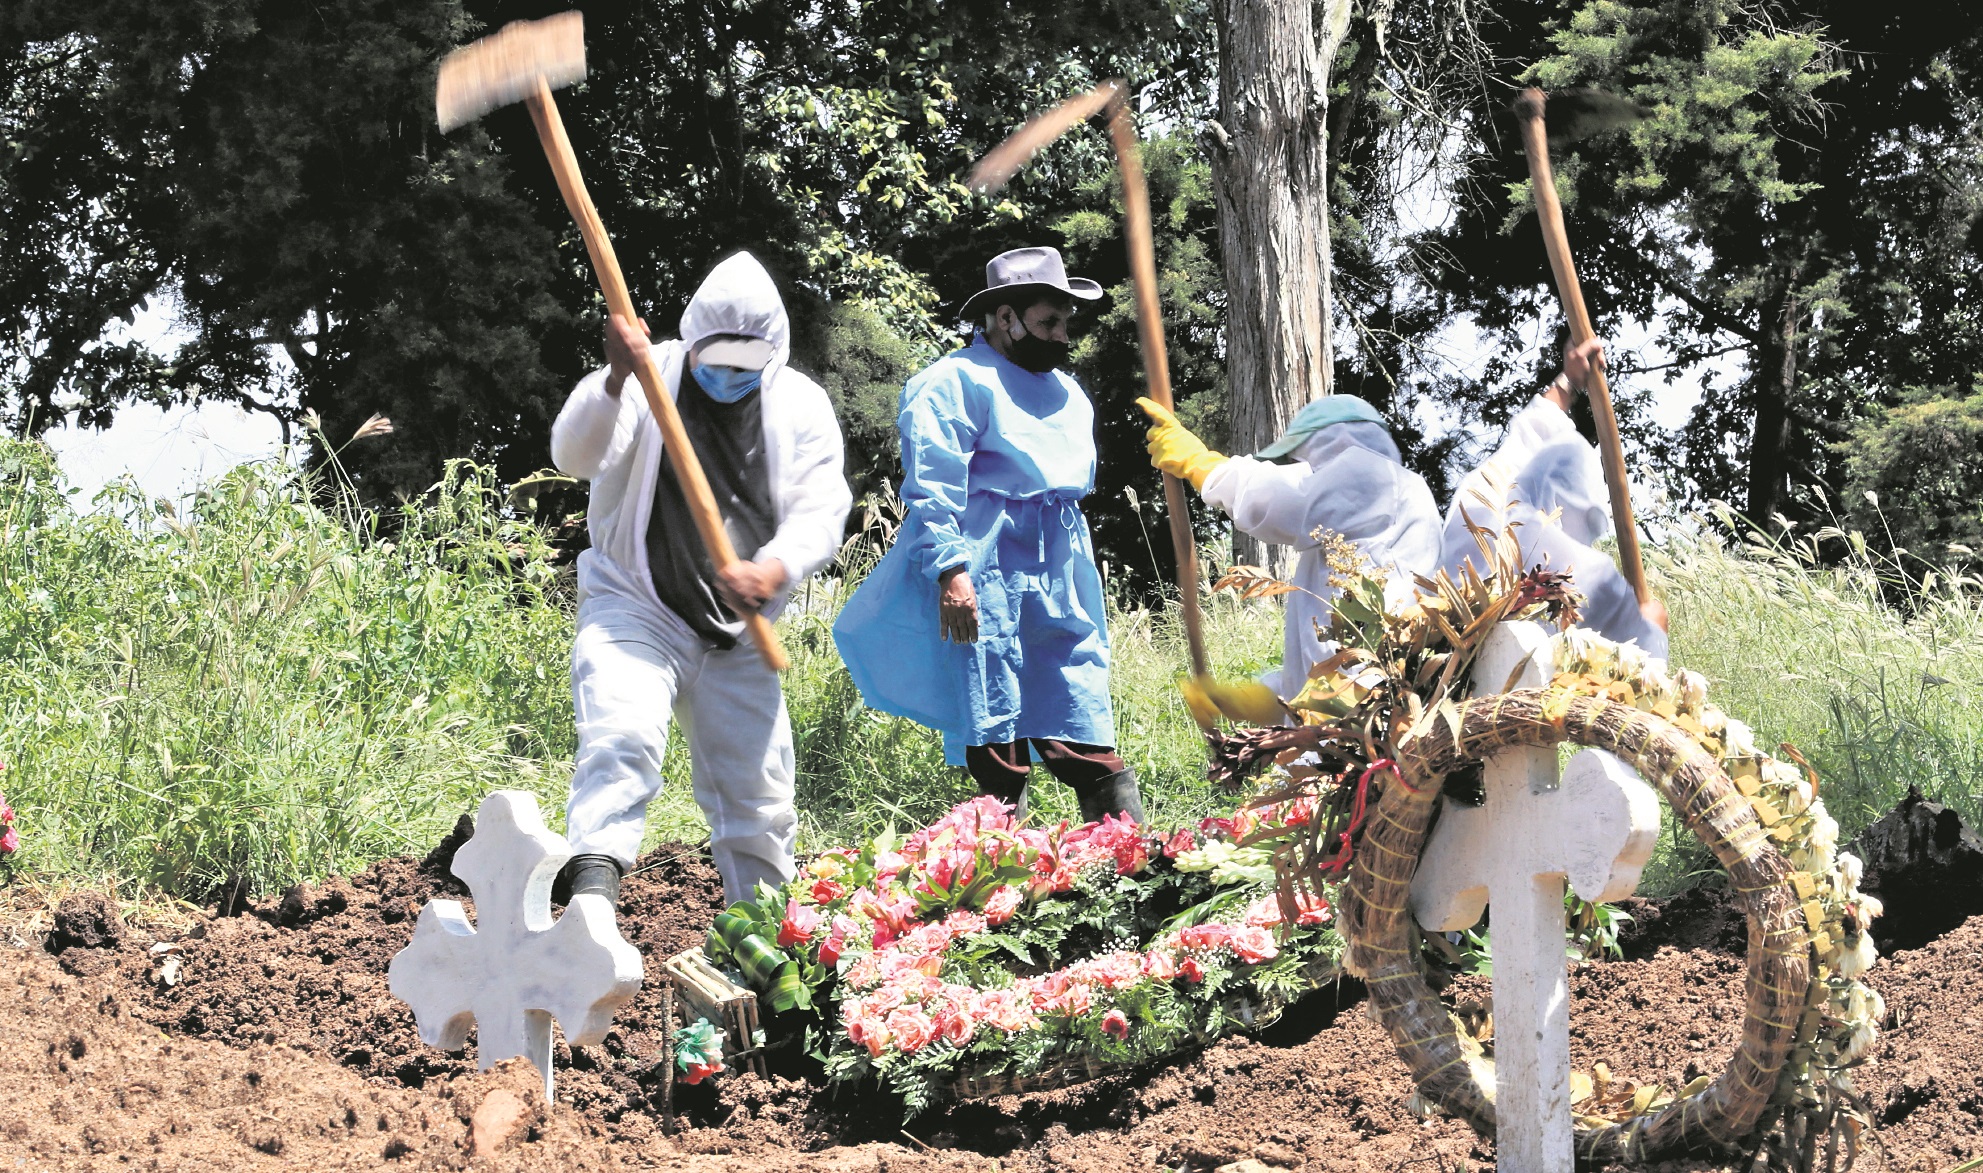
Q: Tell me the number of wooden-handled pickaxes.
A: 3